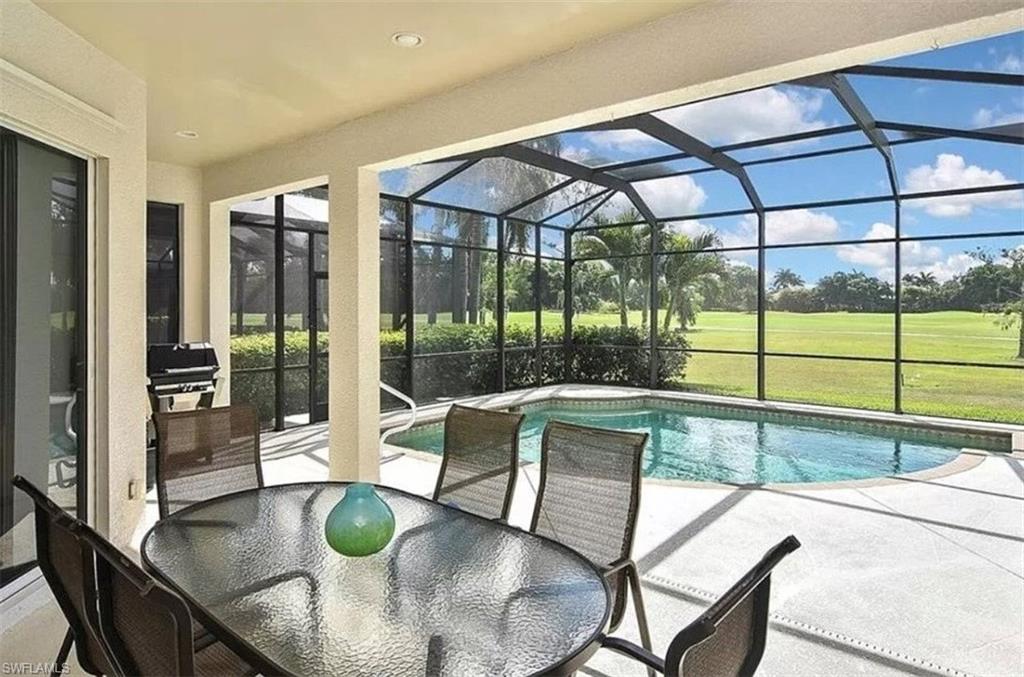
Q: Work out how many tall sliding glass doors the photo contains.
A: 1